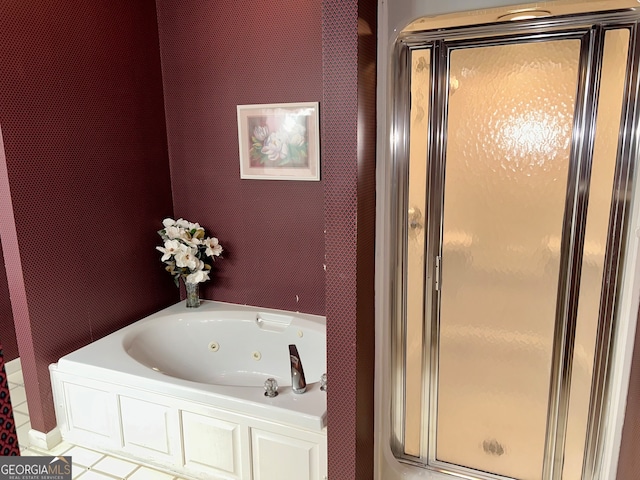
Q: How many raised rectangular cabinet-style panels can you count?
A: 4